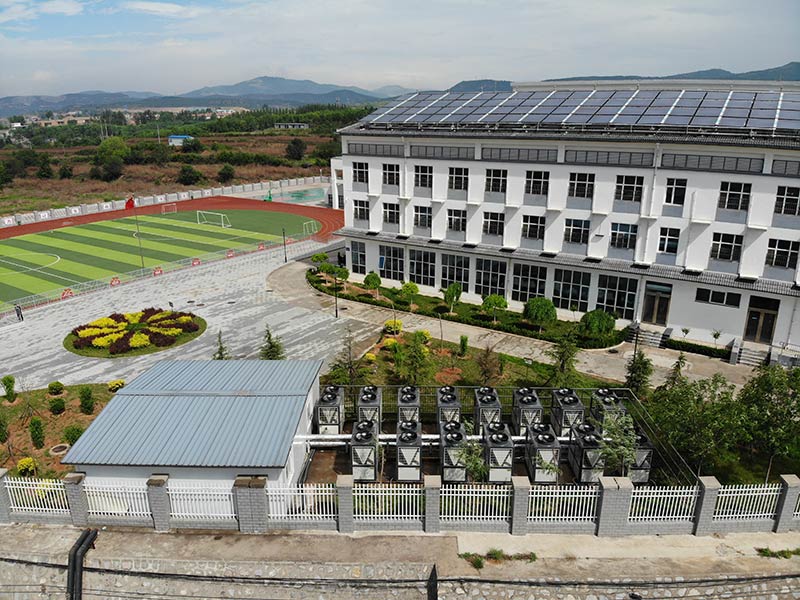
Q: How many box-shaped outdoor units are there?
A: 15